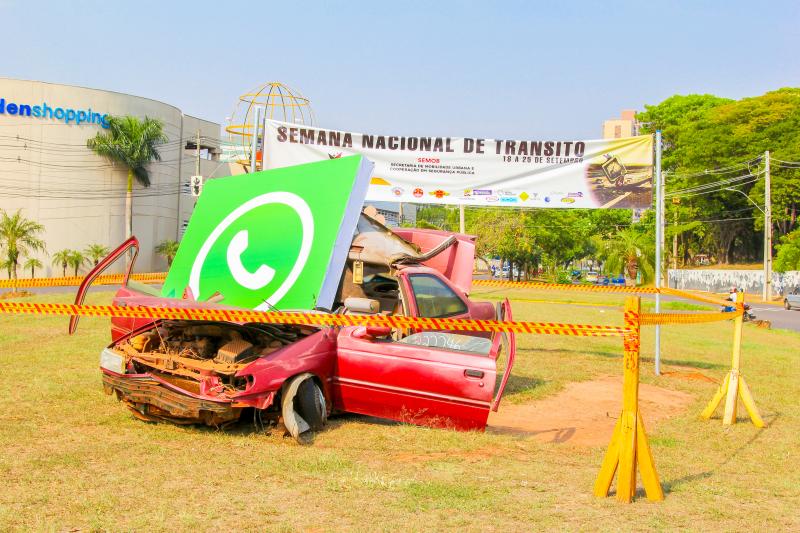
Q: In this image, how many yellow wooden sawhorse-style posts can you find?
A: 2